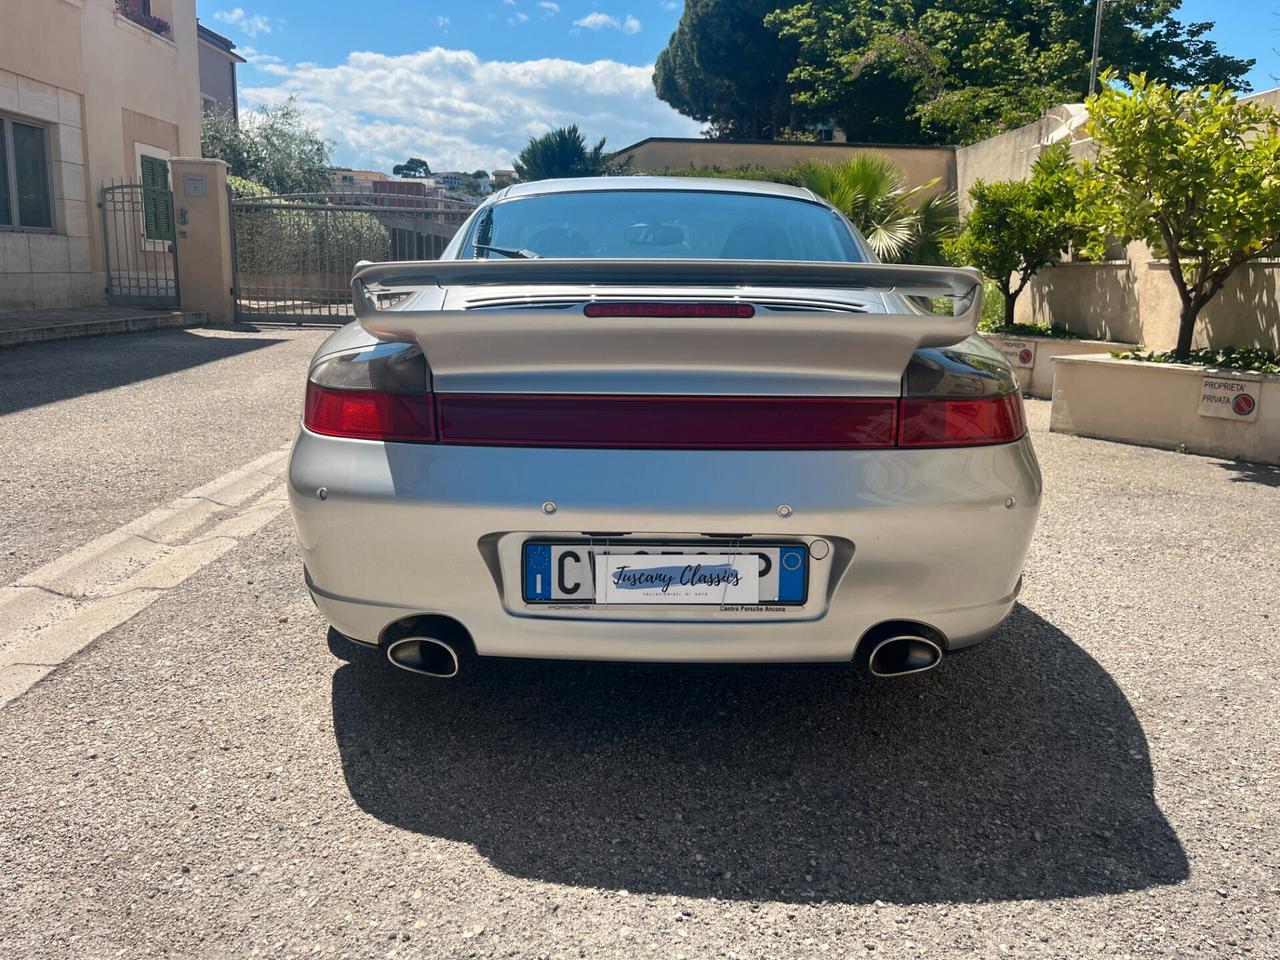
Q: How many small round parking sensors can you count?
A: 4